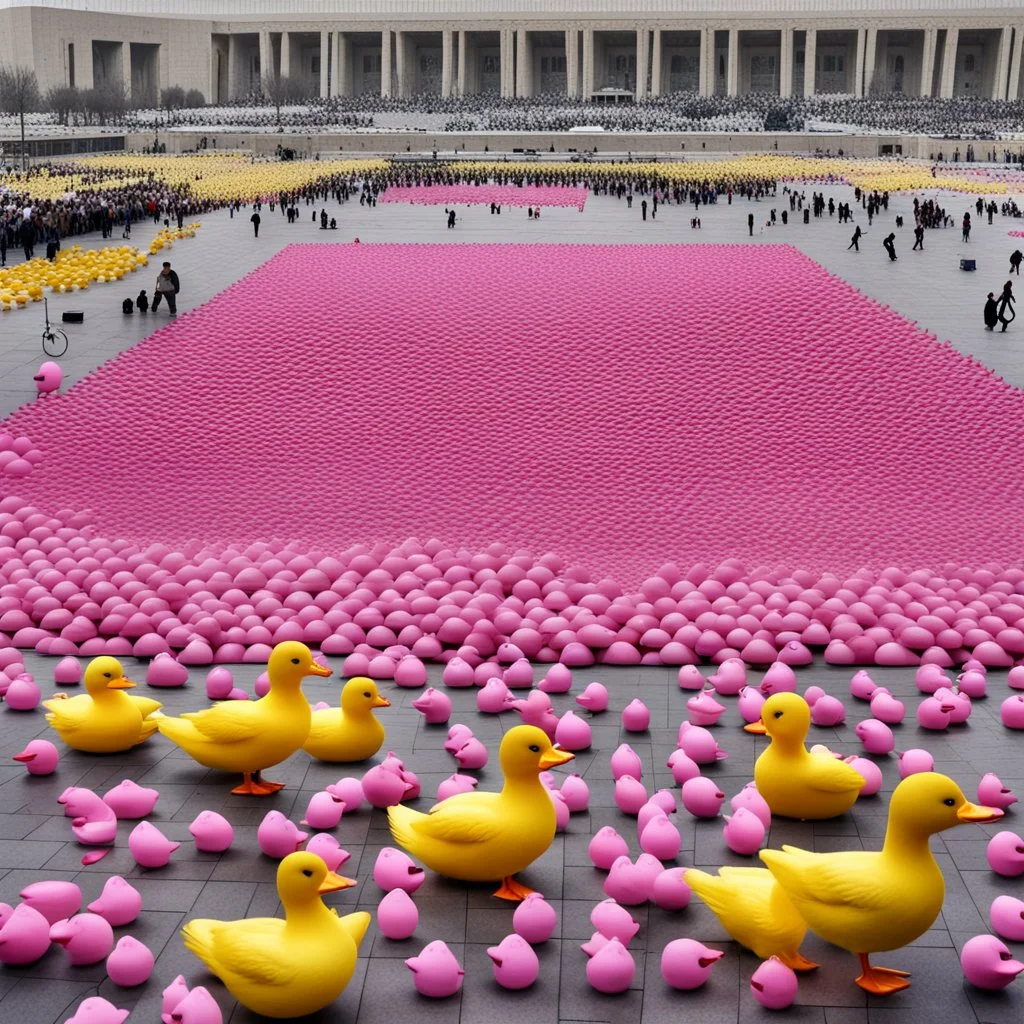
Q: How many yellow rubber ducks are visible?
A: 8